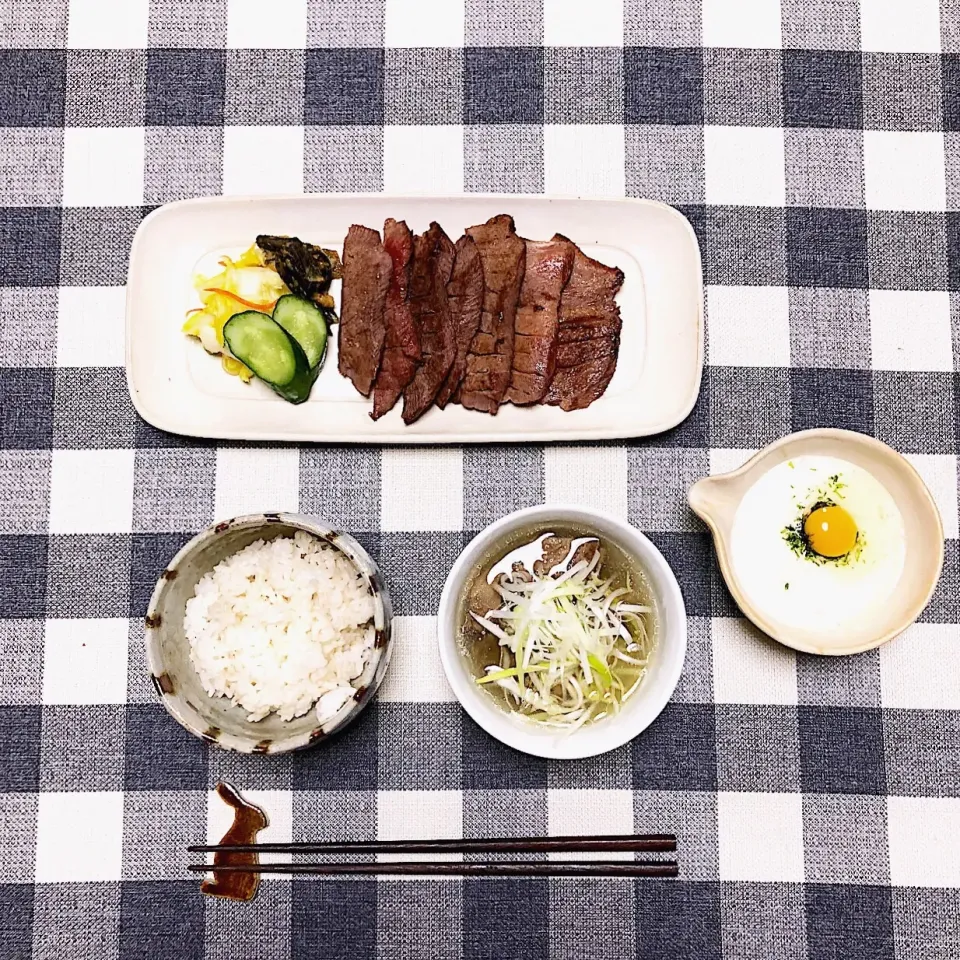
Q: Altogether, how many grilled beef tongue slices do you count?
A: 7